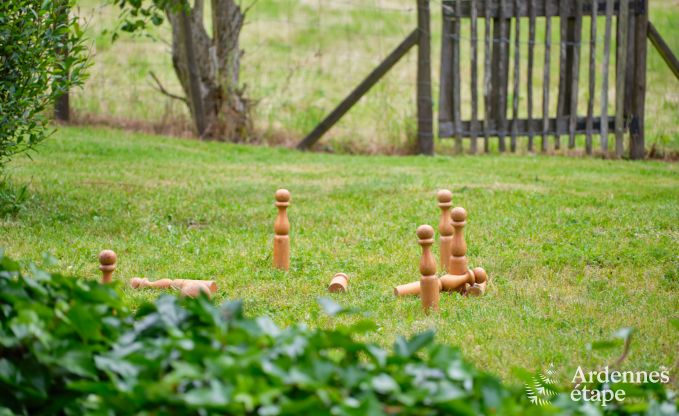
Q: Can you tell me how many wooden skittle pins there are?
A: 9